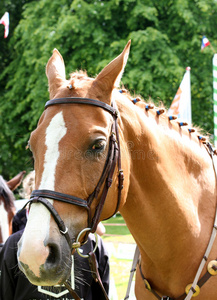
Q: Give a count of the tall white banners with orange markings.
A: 1